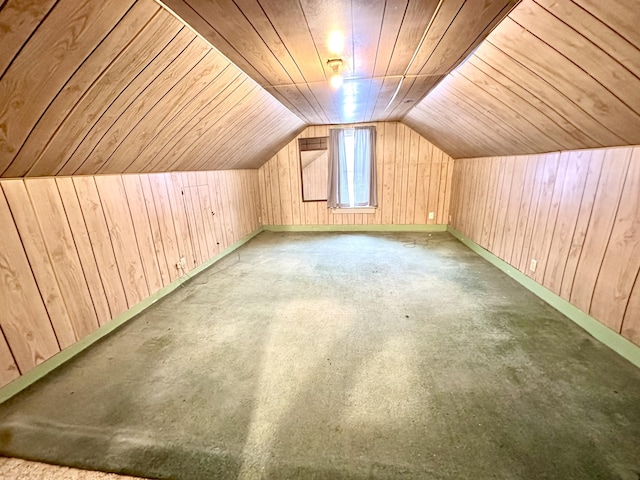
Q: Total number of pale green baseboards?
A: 3